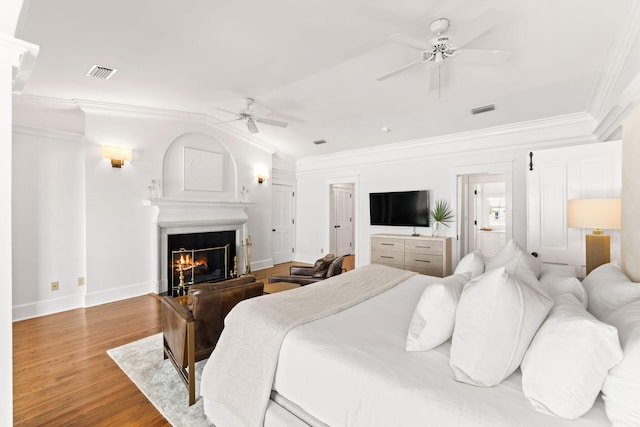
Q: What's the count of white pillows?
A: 8